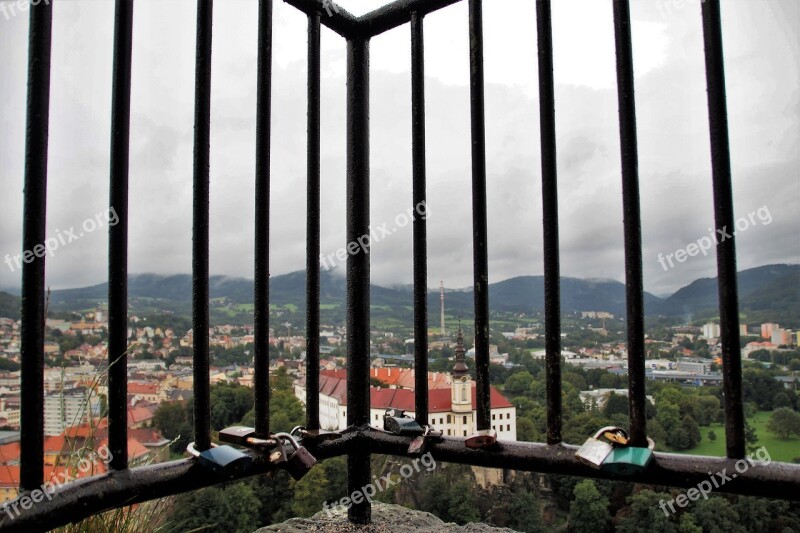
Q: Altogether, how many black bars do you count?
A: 11